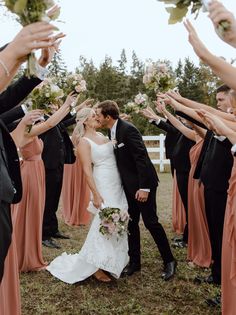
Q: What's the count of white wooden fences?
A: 1